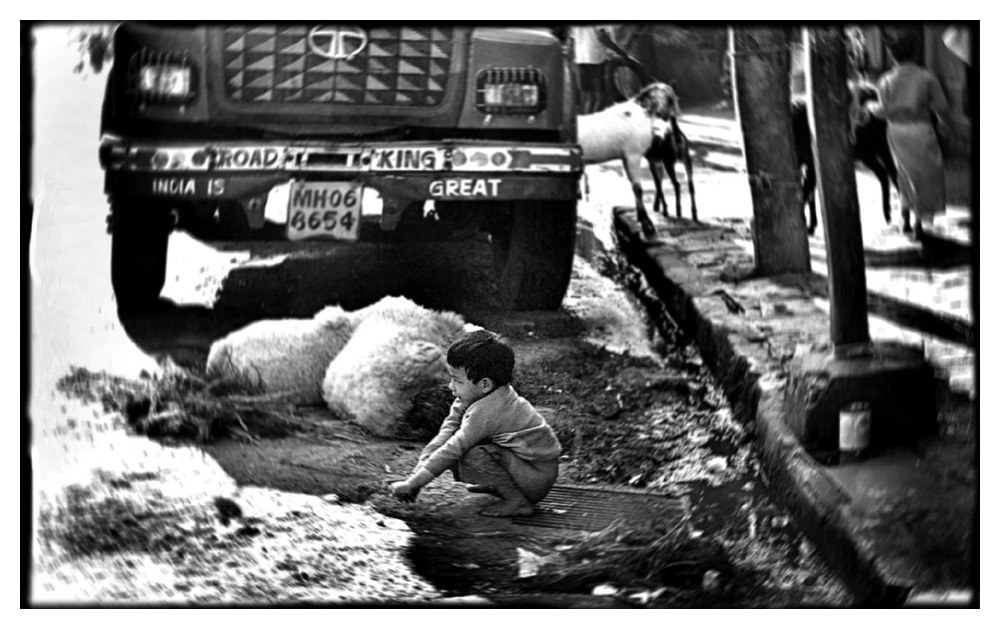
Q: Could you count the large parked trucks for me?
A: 1